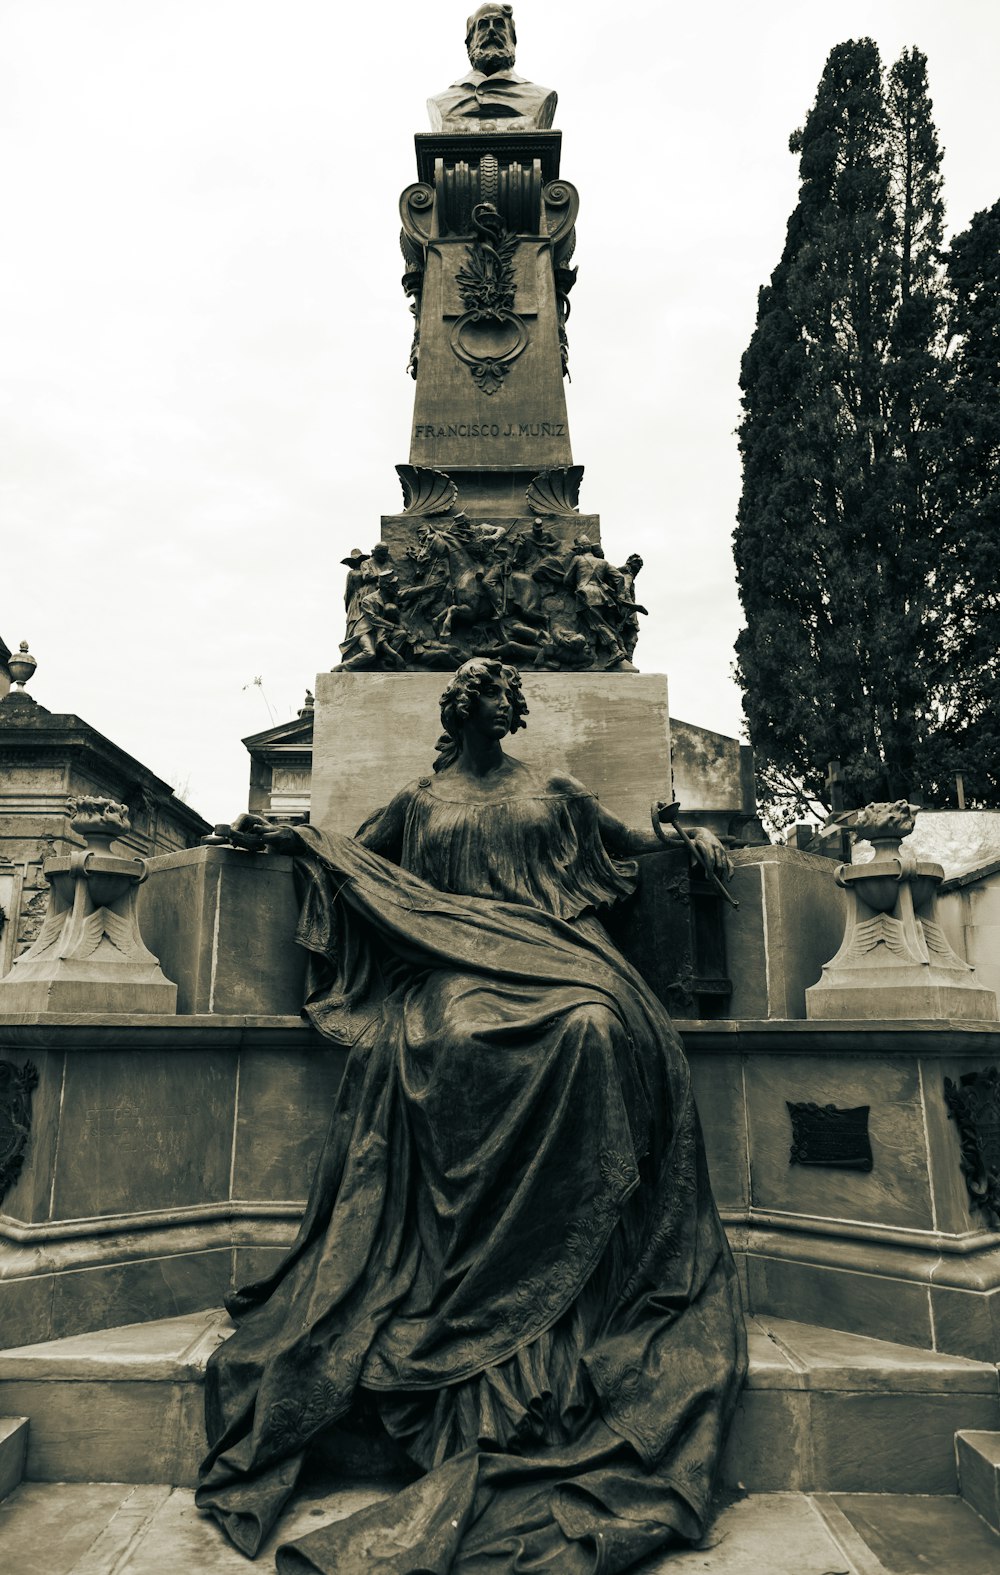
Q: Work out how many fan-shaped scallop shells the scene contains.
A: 2